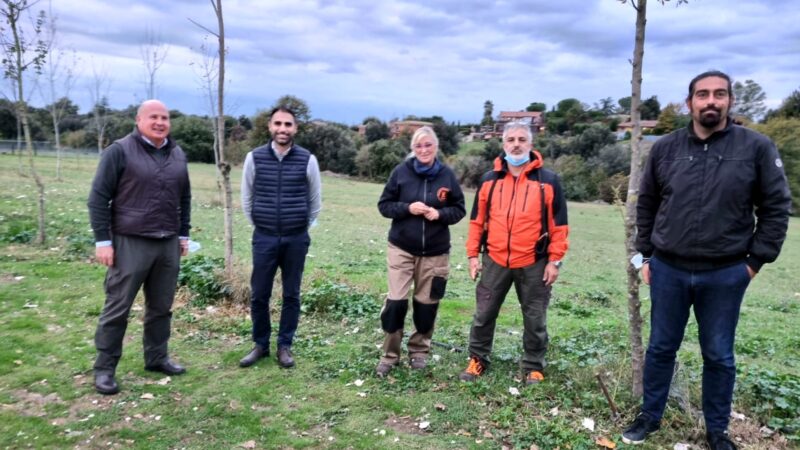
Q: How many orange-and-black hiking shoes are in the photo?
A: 2